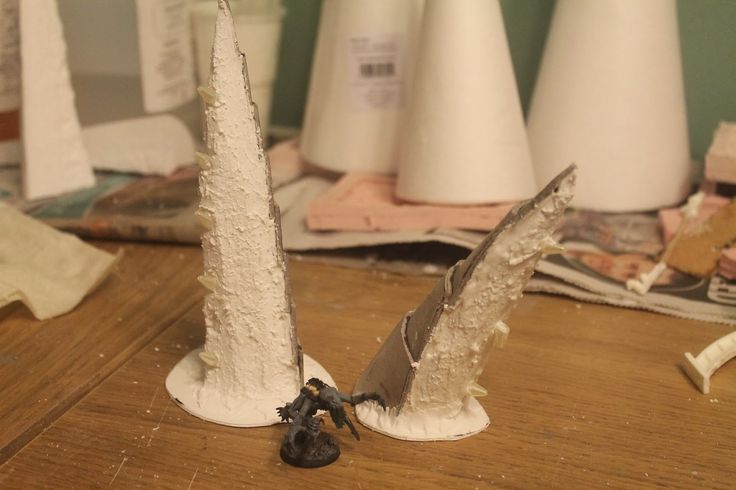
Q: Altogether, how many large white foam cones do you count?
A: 3